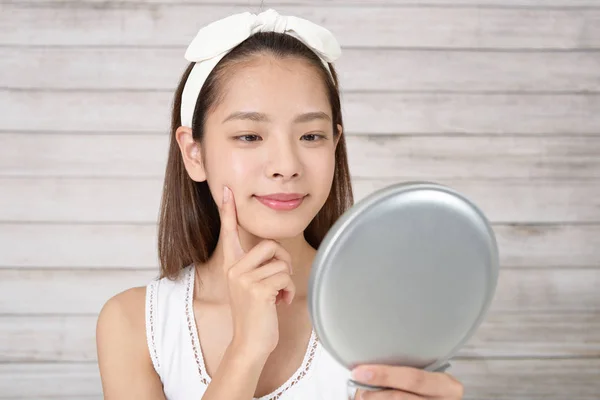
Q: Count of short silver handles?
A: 1